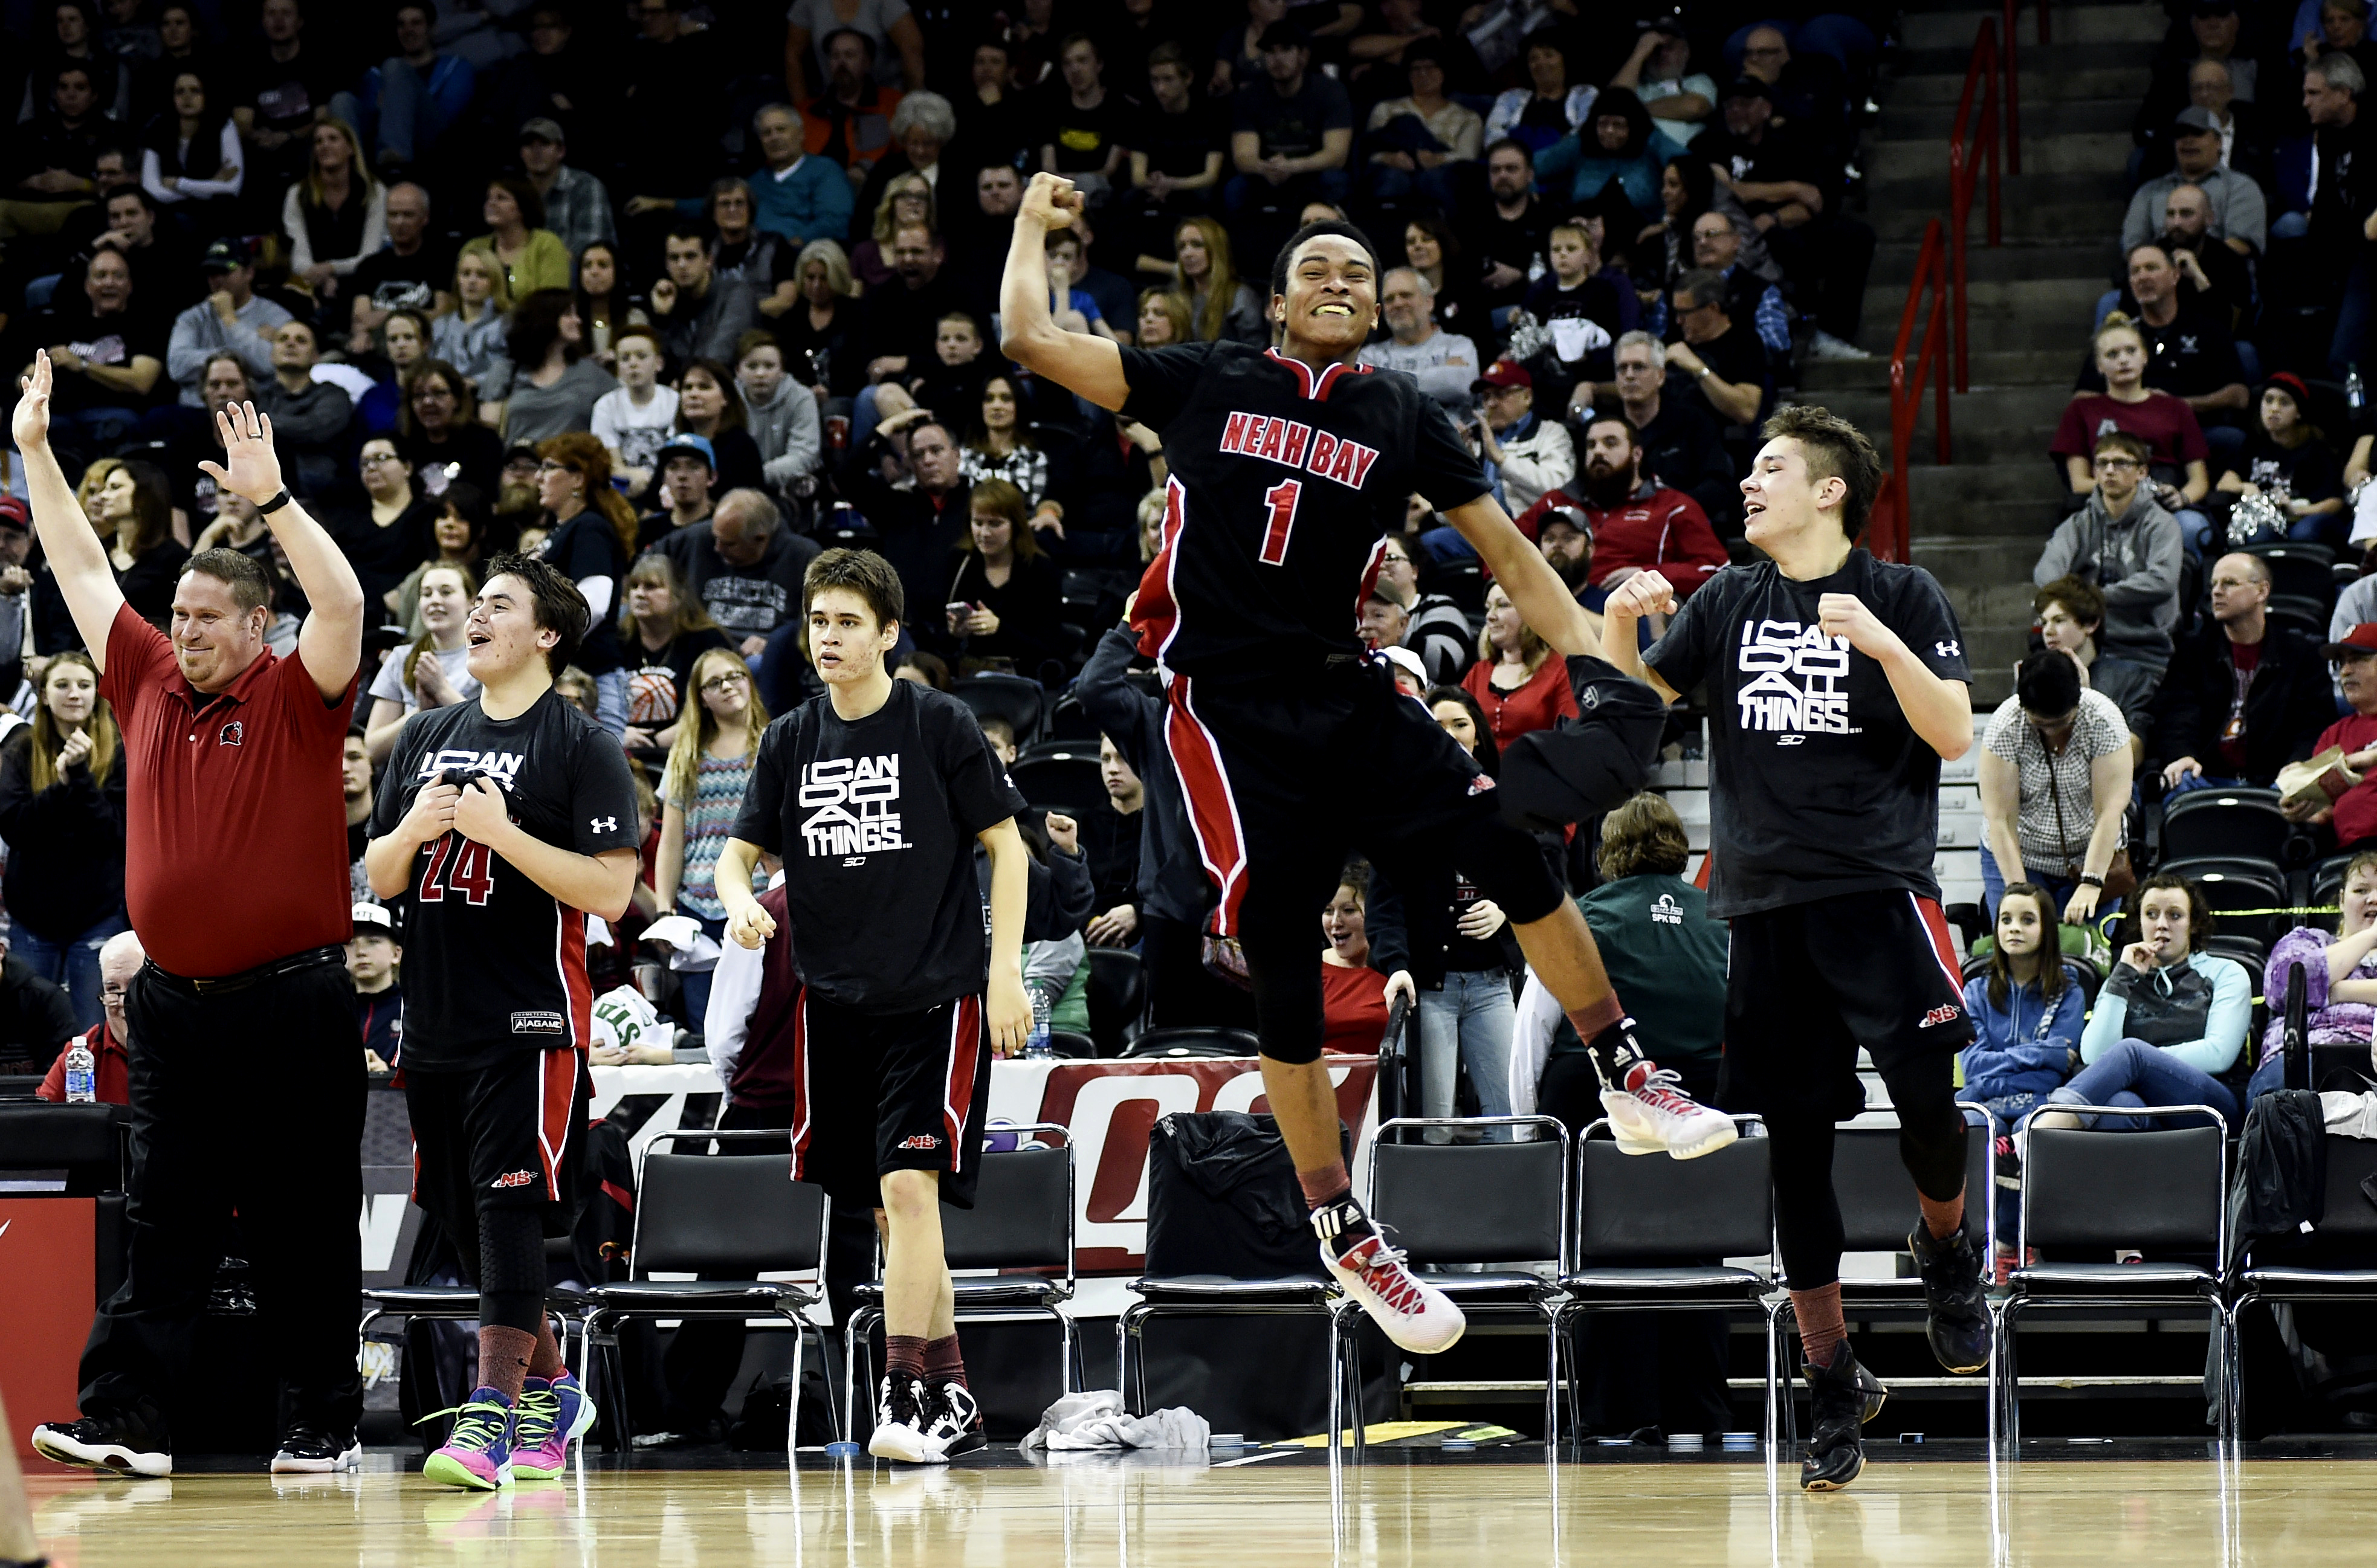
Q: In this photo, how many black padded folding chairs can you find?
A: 9